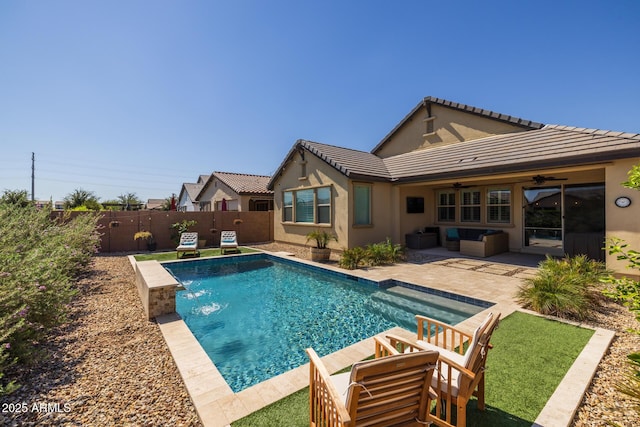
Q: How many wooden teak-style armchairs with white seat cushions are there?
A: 2